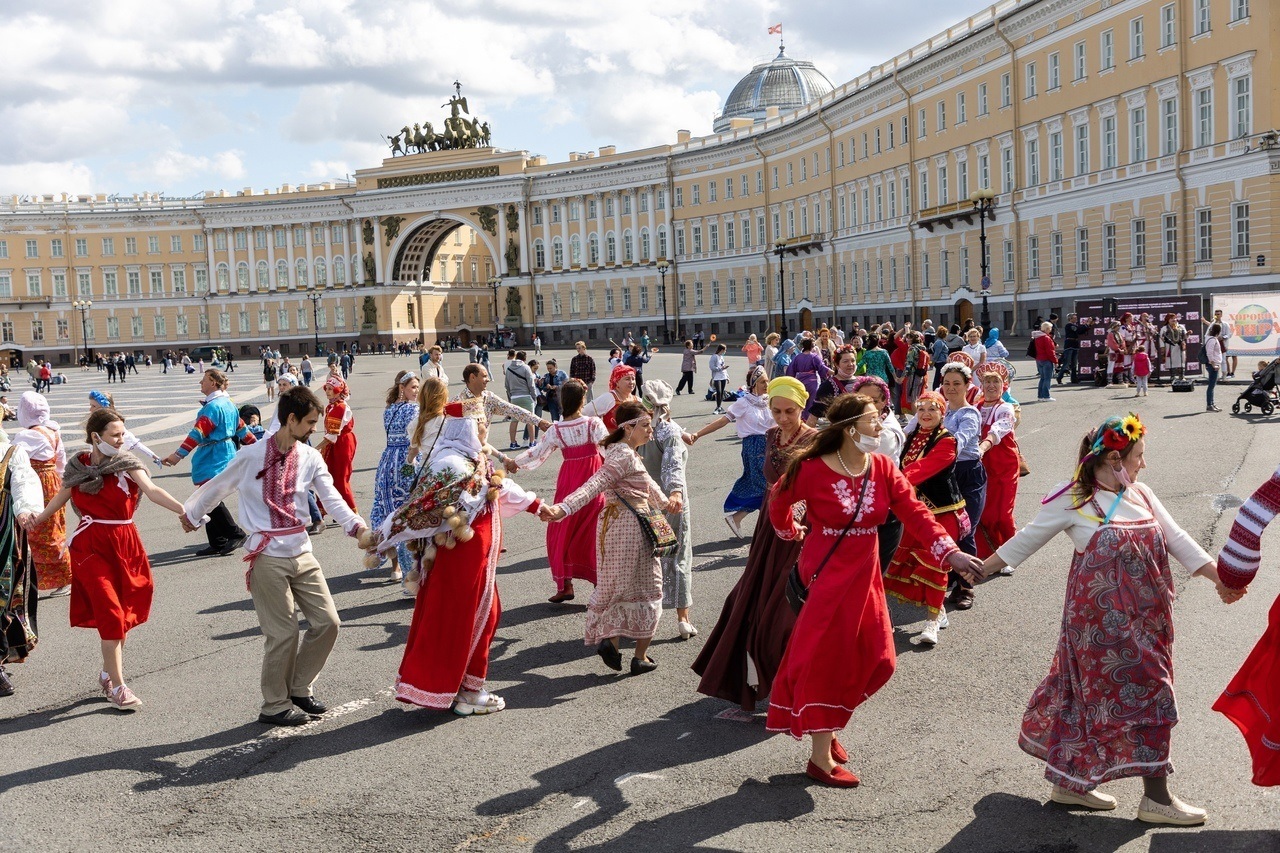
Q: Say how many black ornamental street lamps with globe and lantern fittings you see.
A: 6